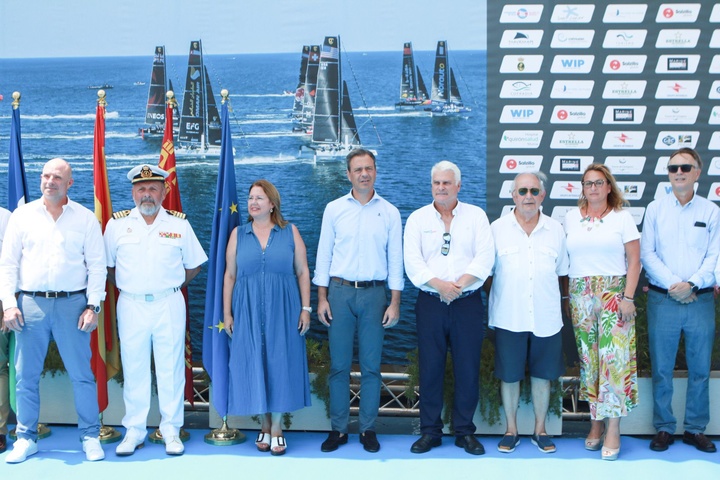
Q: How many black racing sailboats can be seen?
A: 7